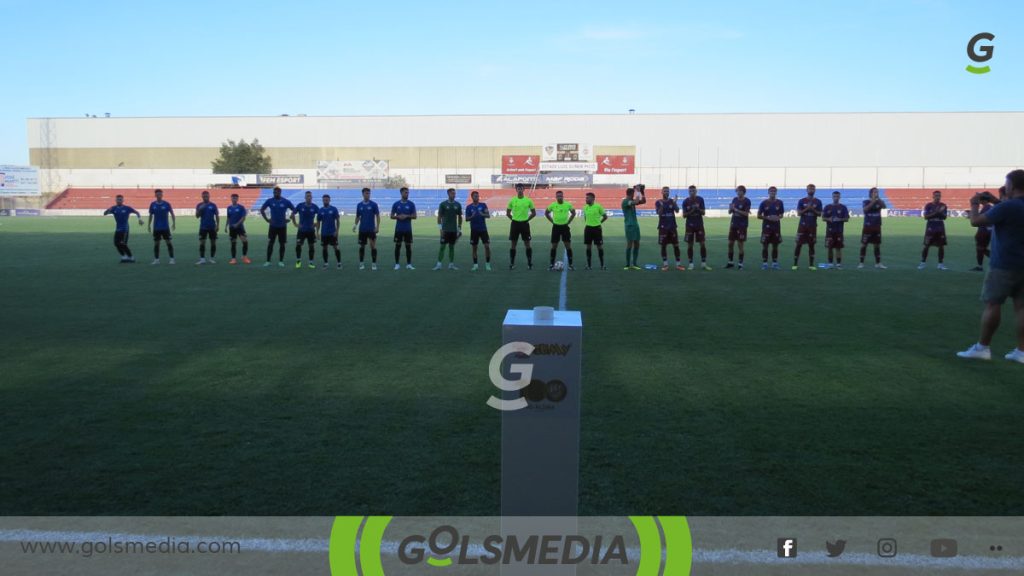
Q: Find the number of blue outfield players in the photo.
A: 10